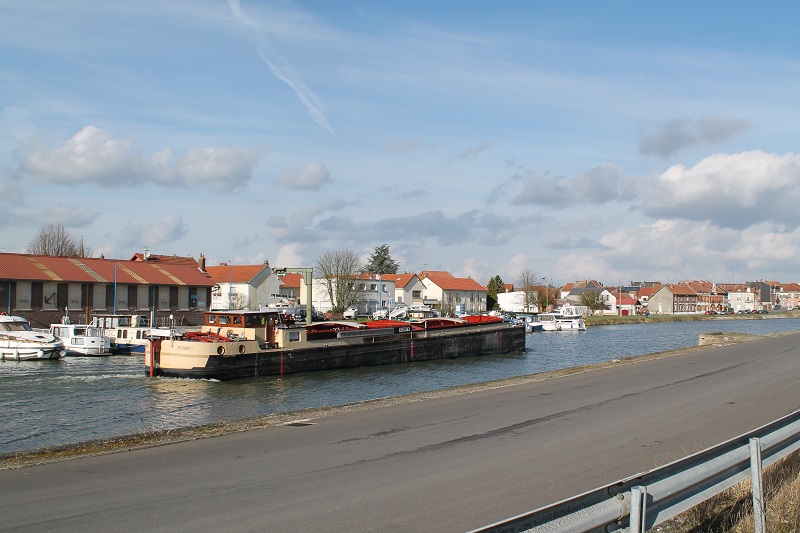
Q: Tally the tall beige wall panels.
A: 9